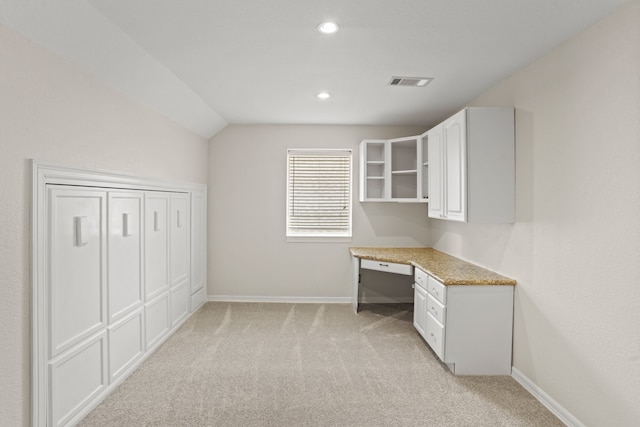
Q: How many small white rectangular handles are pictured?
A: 4